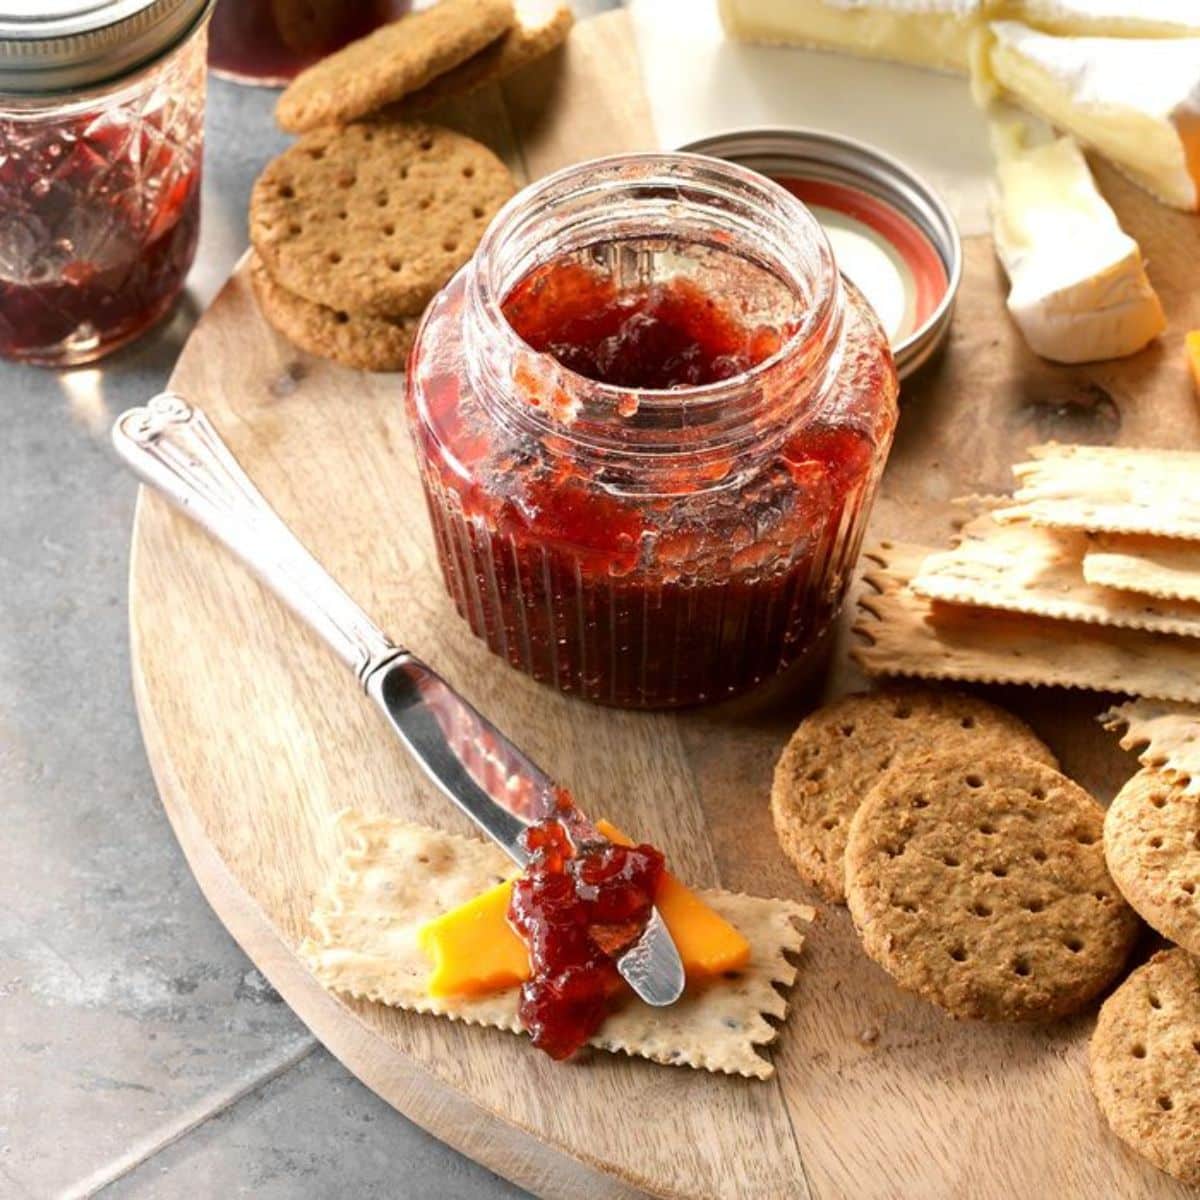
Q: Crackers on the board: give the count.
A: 14